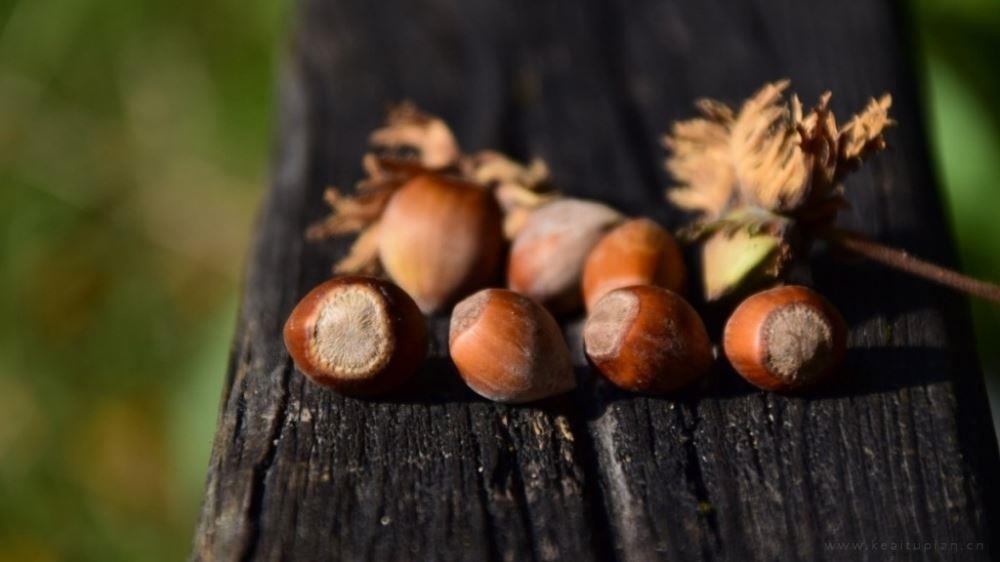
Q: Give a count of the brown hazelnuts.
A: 7